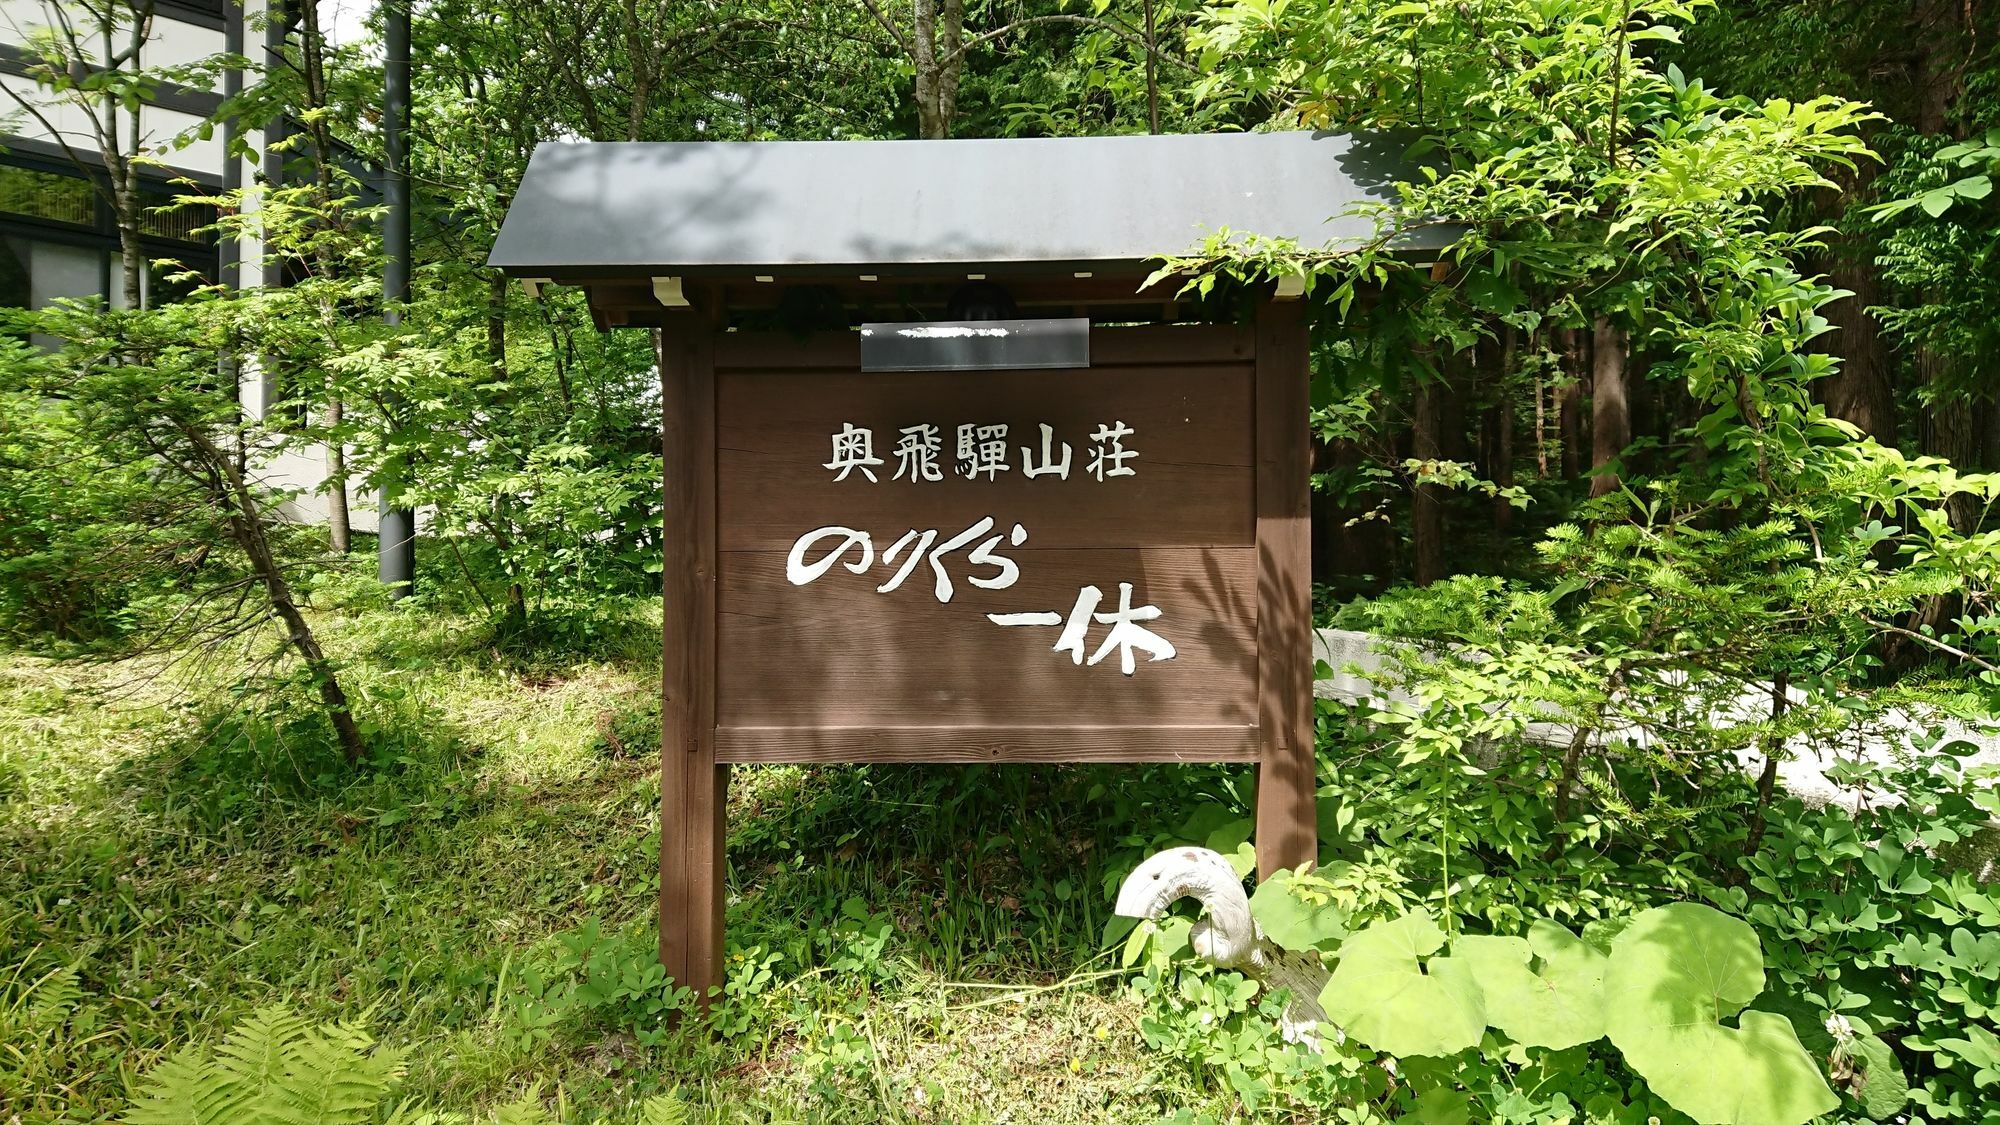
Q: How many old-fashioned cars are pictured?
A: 0